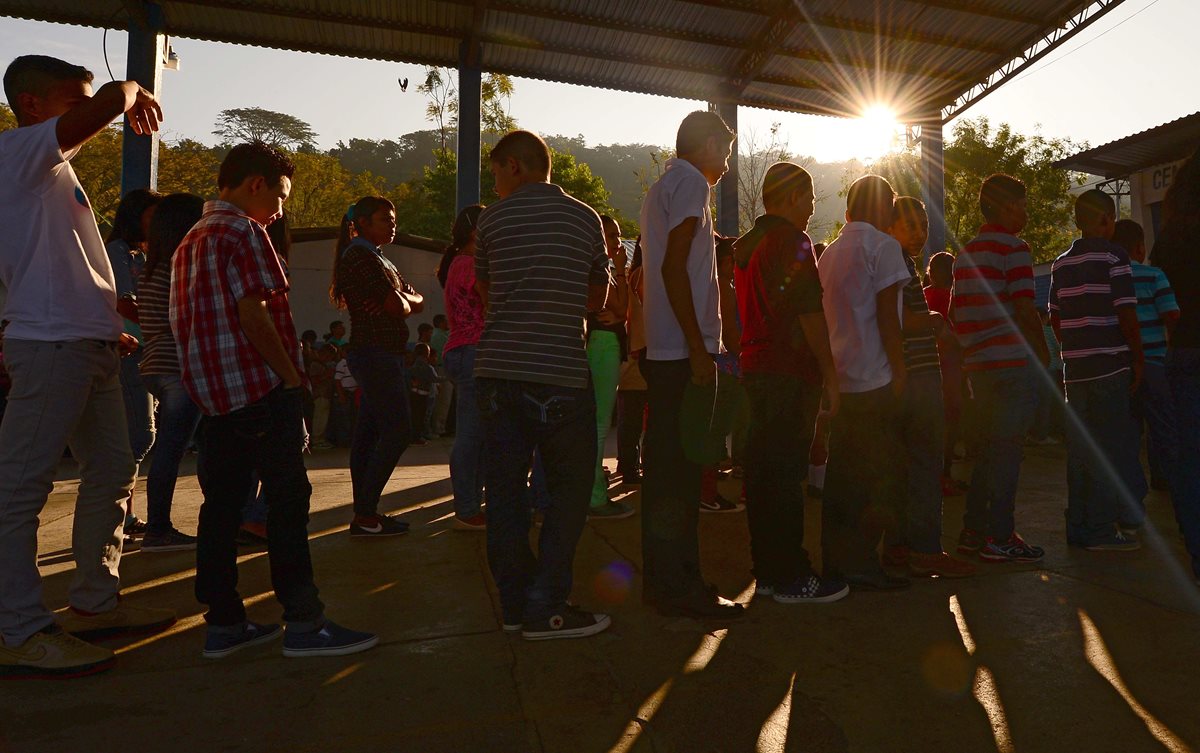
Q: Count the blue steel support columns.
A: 4